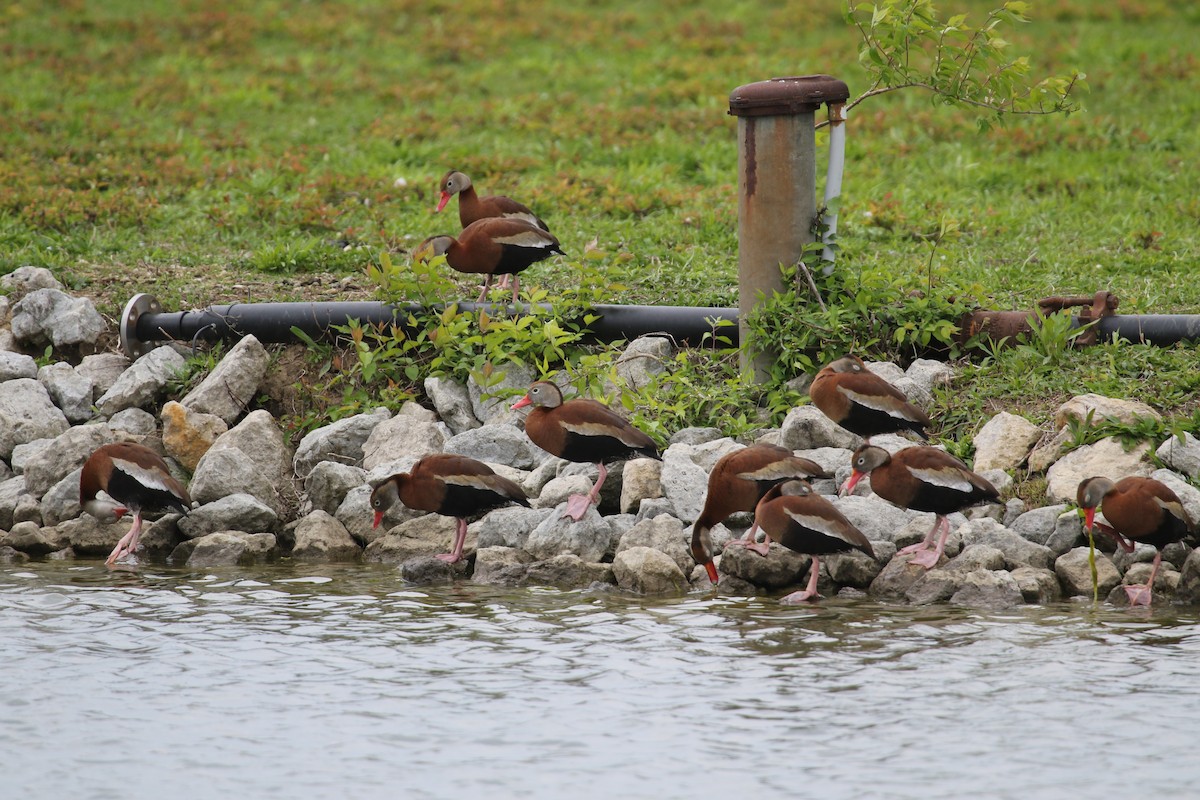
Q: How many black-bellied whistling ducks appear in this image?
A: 10